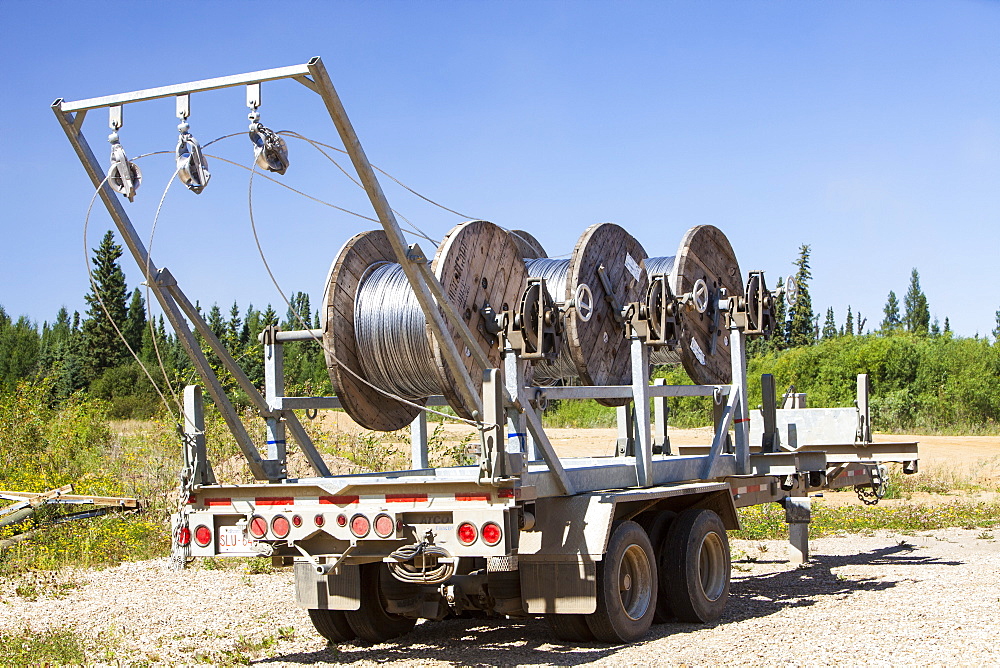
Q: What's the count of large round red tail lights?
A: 8